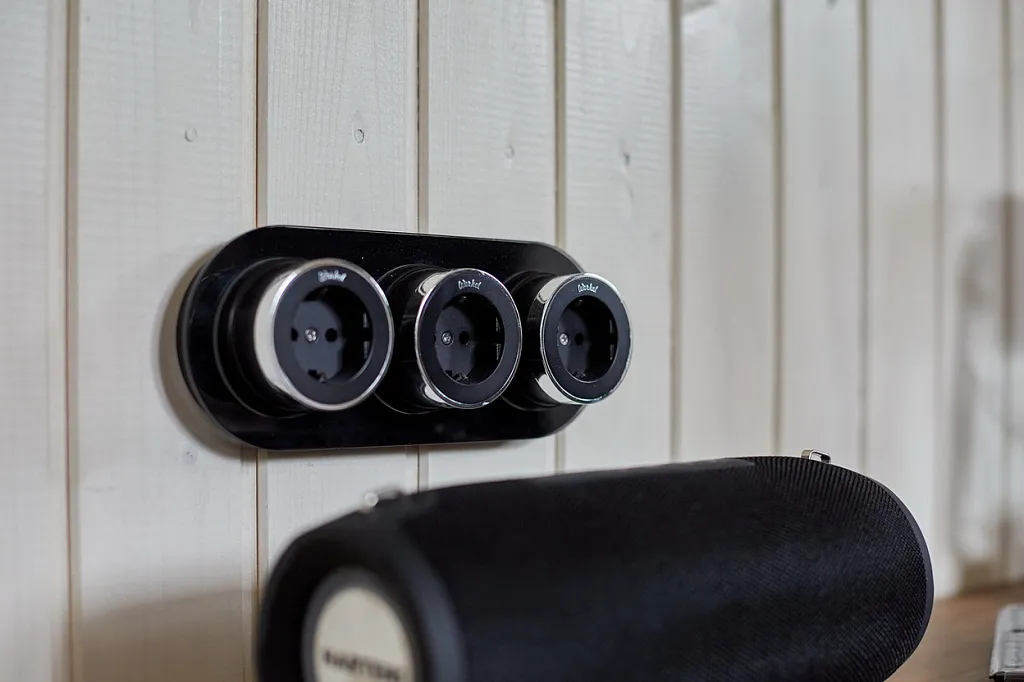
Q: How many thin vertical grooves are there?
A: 9